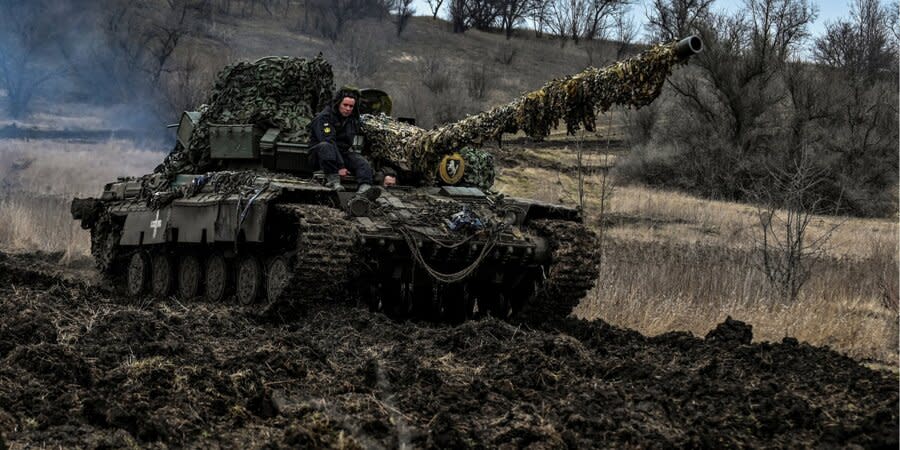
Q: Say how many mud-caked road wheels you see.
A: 6